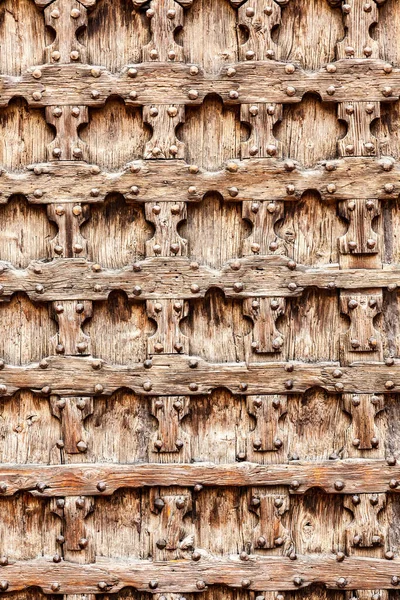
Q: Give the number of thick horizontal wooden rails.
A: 6